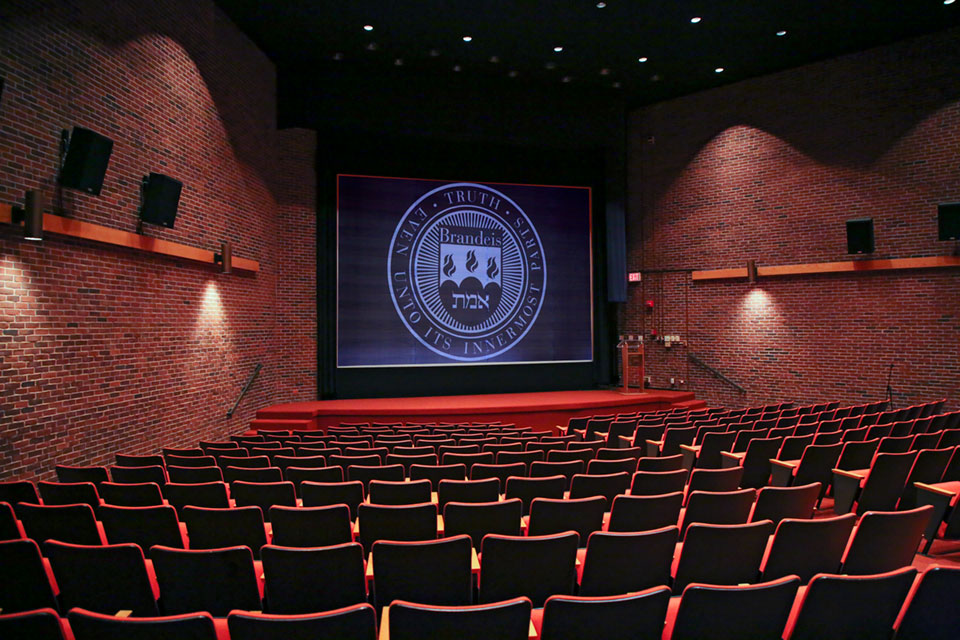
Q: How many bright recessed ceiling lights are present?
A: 9